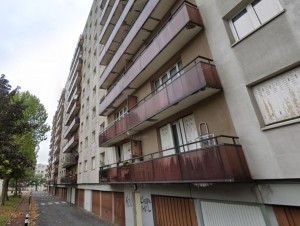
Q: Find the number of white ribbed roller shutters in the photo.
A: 1